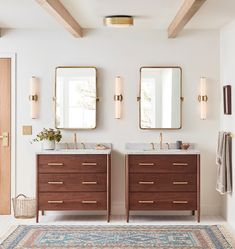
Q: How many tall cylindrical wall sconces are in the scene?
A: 3